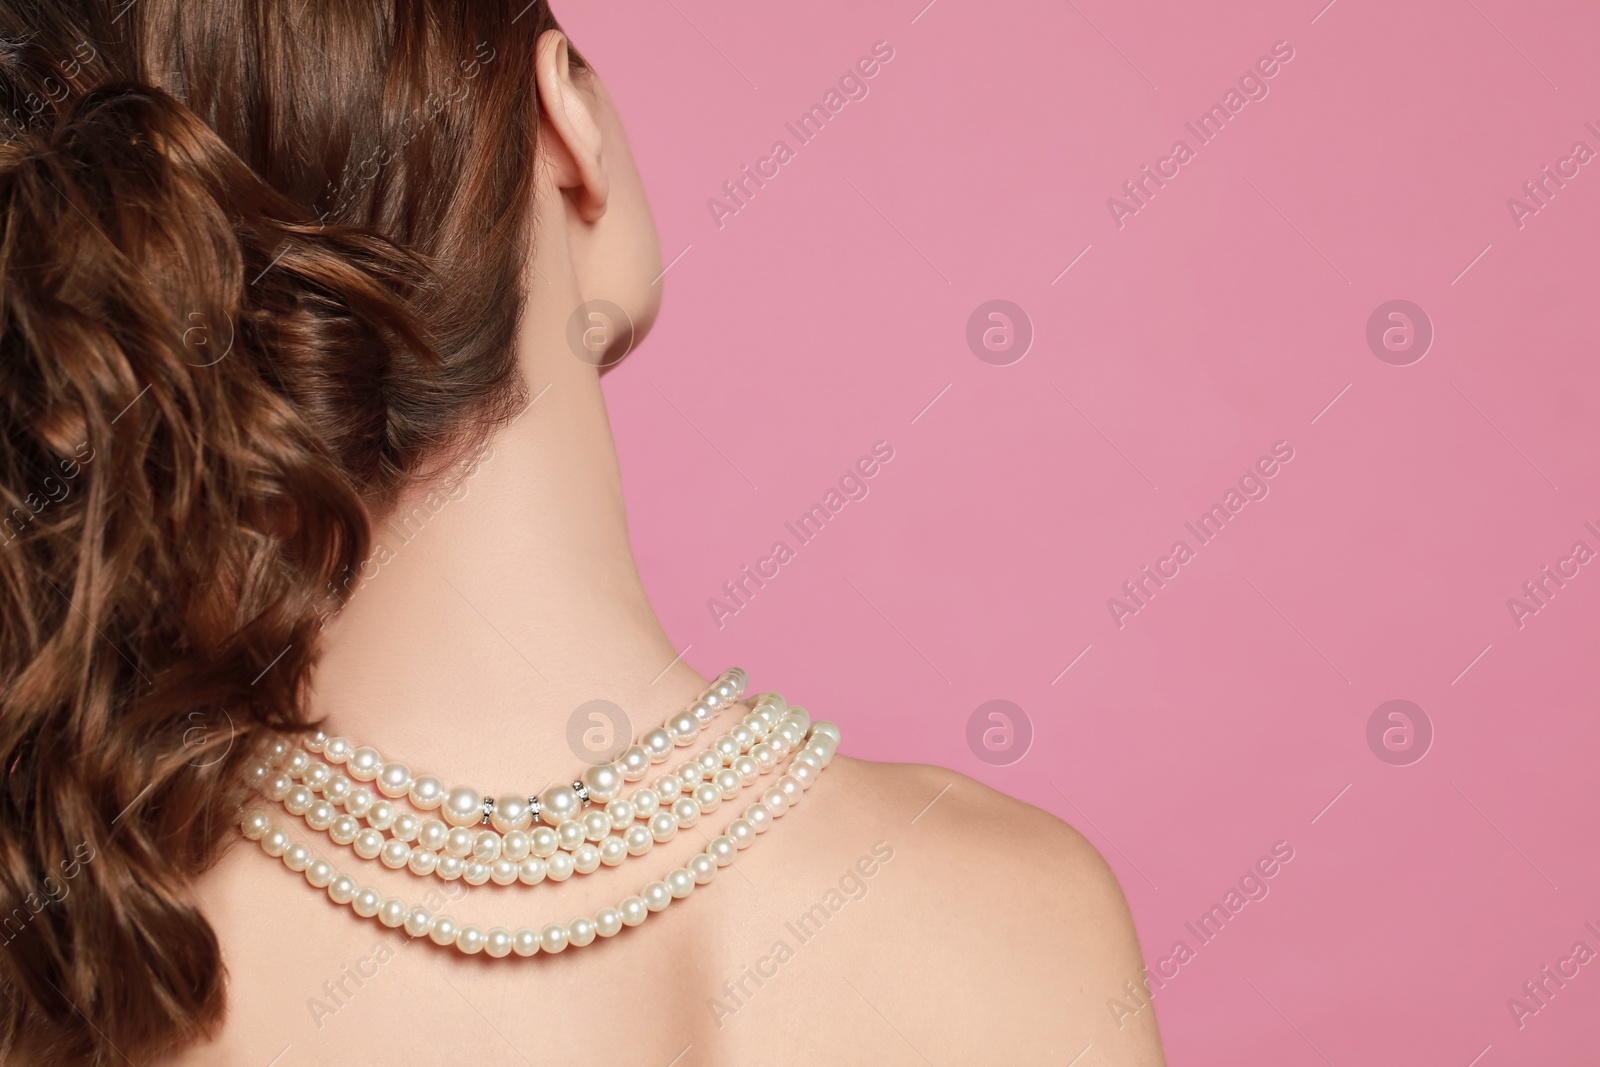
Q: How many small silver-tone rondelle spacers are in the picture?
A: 3